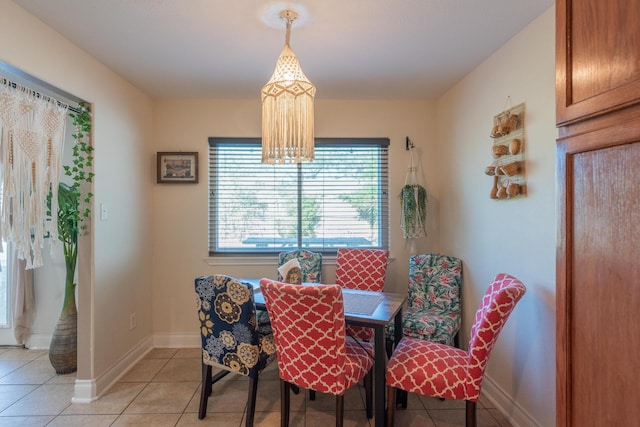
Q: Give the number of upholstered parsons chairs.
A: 6